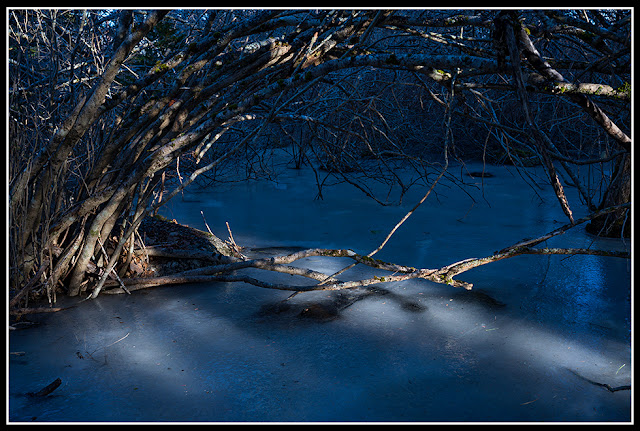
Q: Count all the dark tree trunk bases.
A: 1